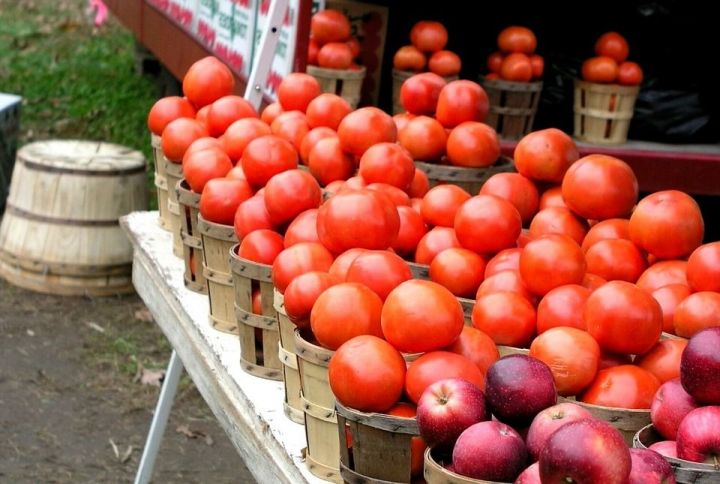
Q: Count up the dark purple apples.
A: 2